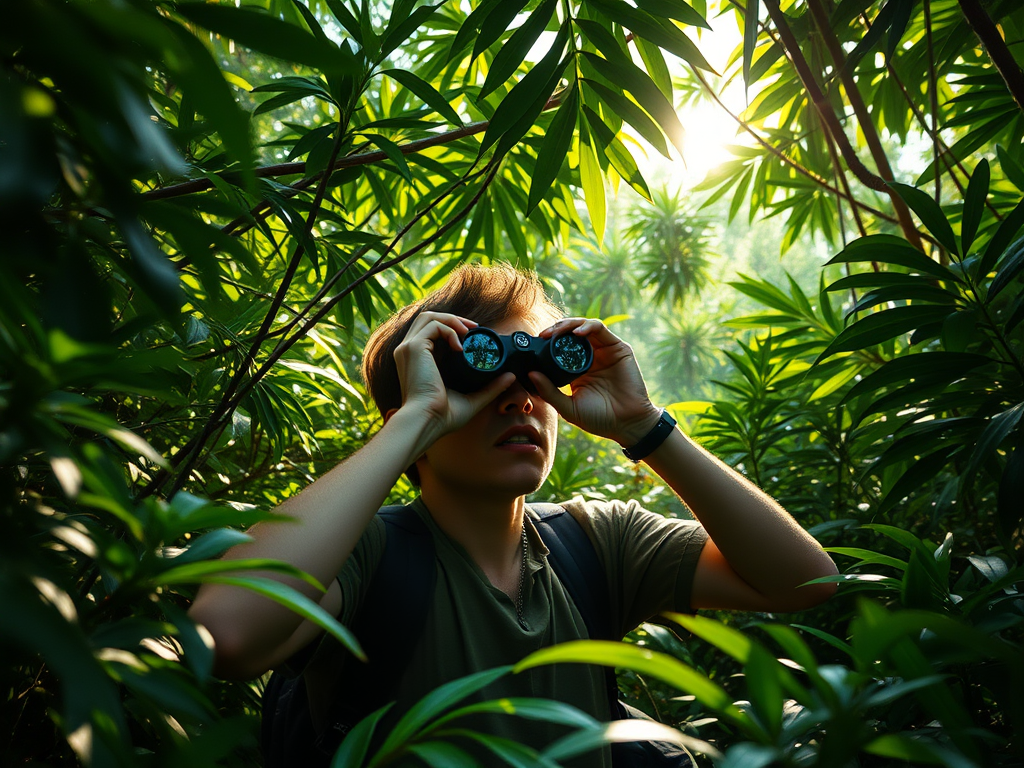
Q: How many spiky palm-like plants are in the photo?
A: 3